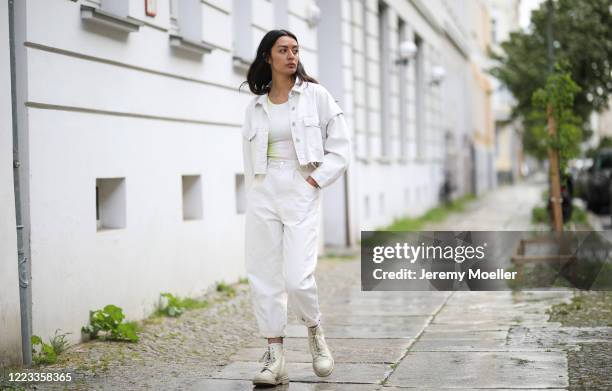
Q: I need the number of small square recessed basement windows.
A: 3